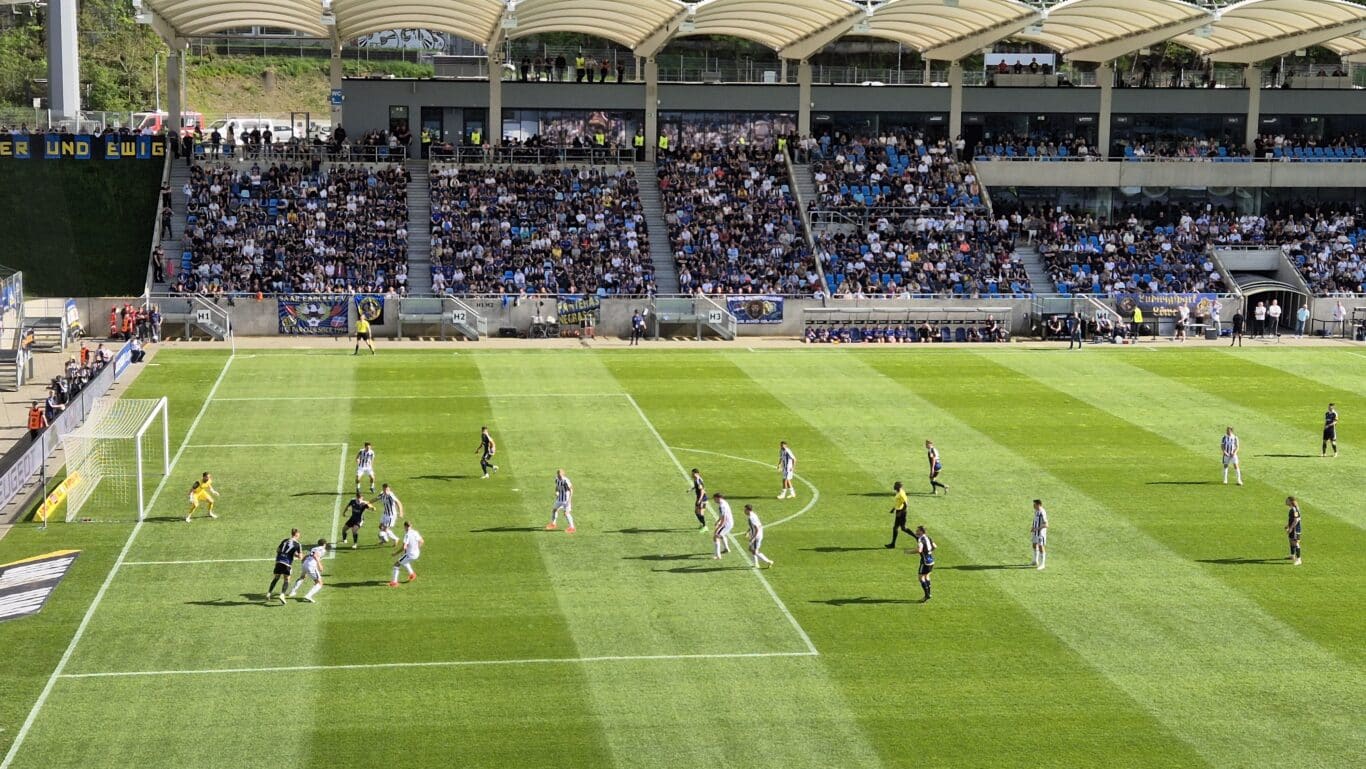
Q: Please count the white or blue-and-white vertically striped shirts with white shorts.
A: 10